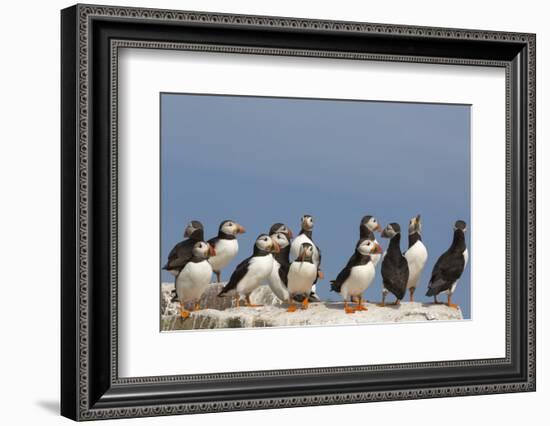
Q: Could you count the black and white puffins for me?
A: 13